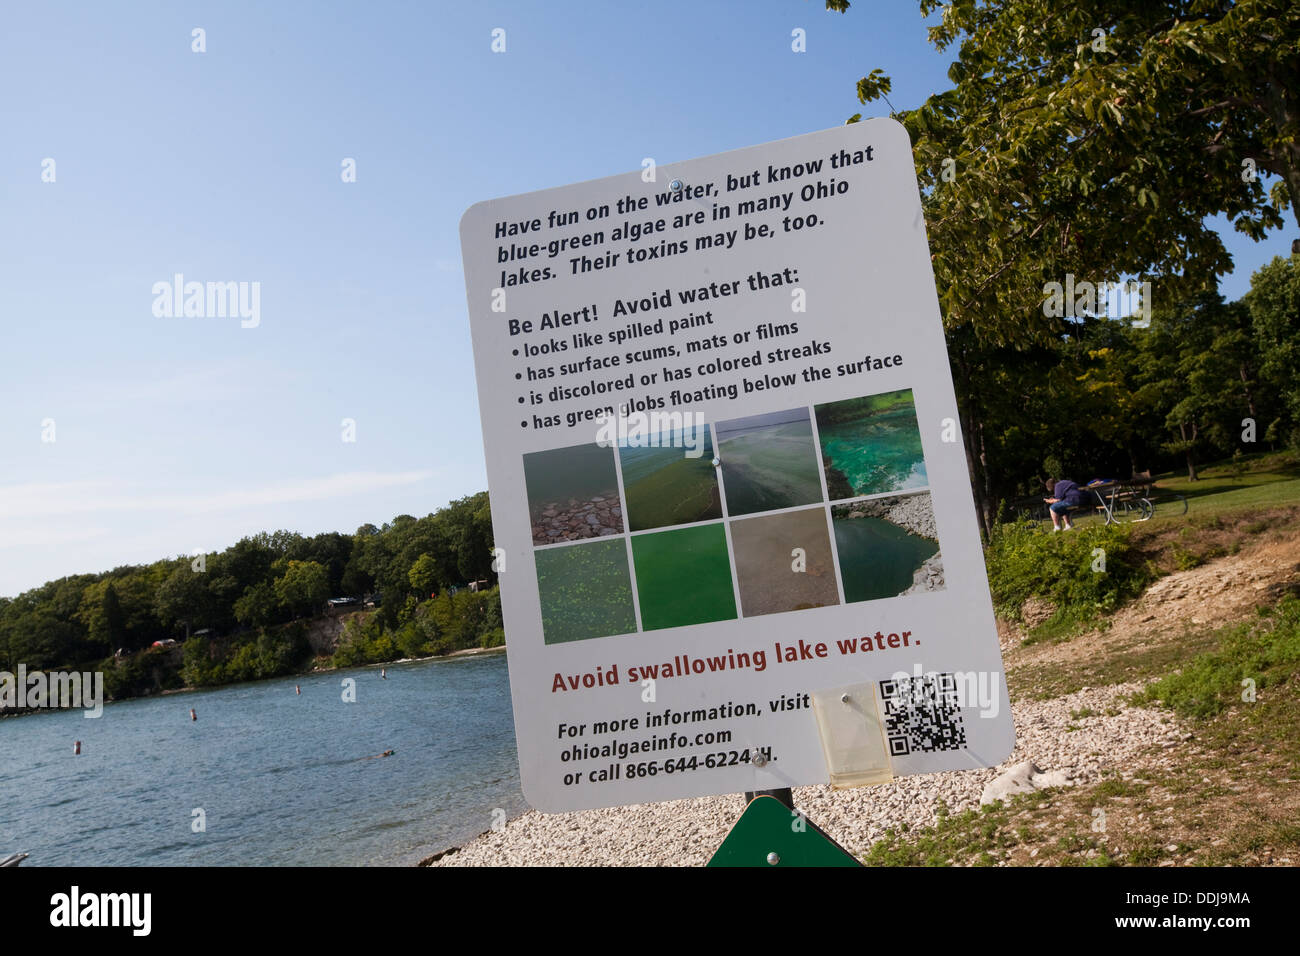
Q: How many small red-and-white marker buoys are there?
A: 4